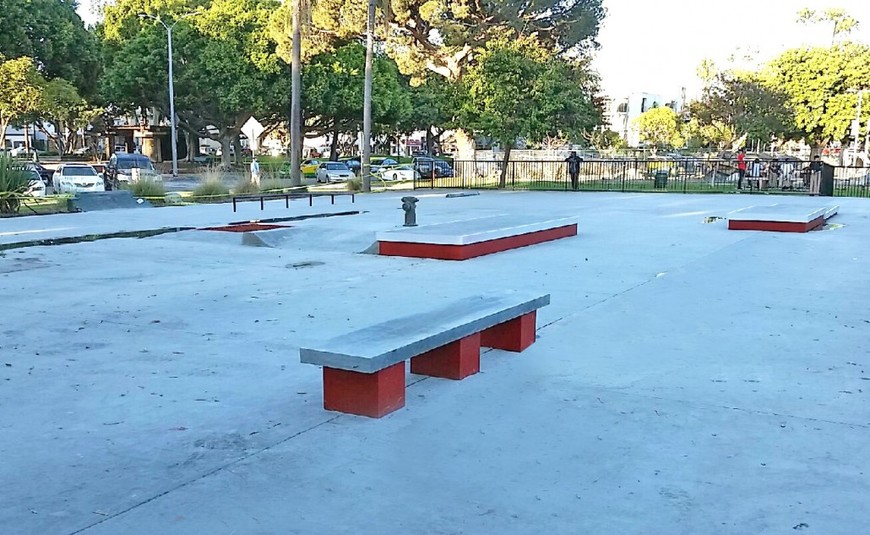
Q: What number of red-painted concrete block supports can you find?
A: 3